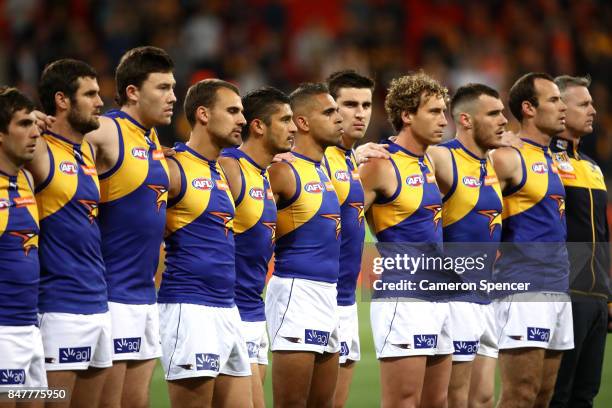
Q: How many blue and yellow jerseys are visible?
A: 10